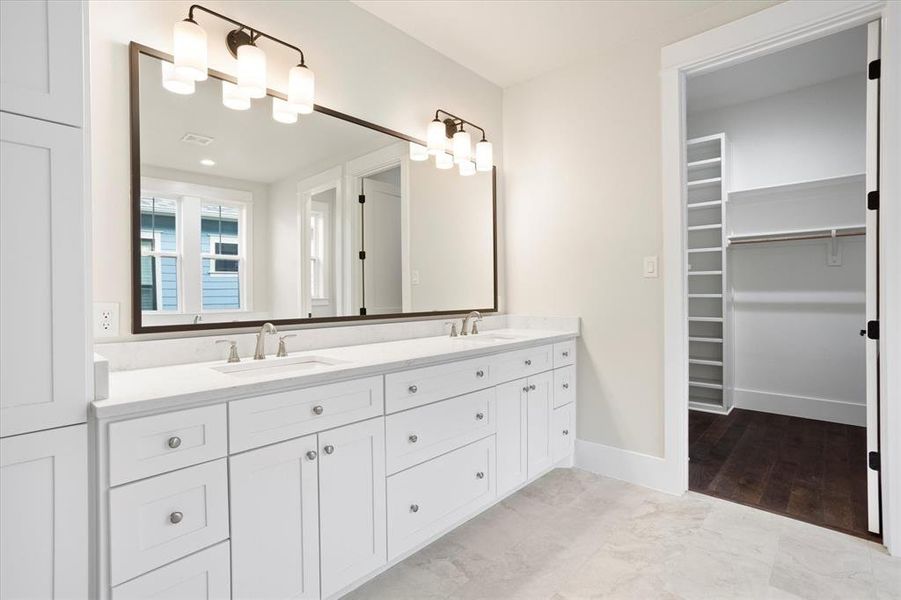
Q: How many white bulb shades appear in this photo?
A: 6